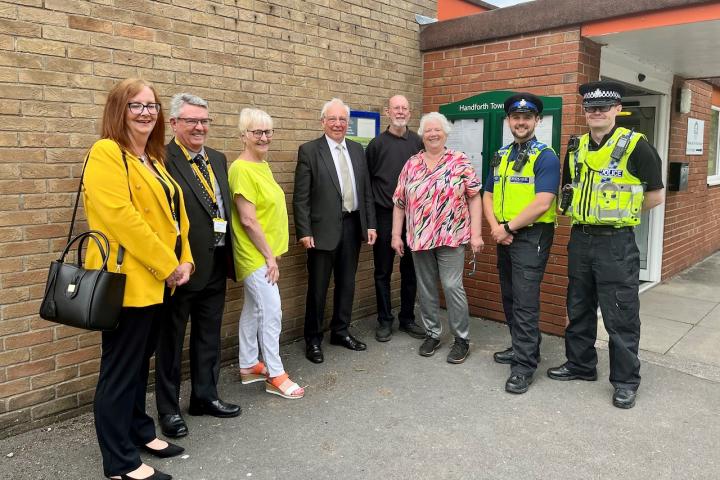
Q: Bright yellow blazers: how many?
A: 1